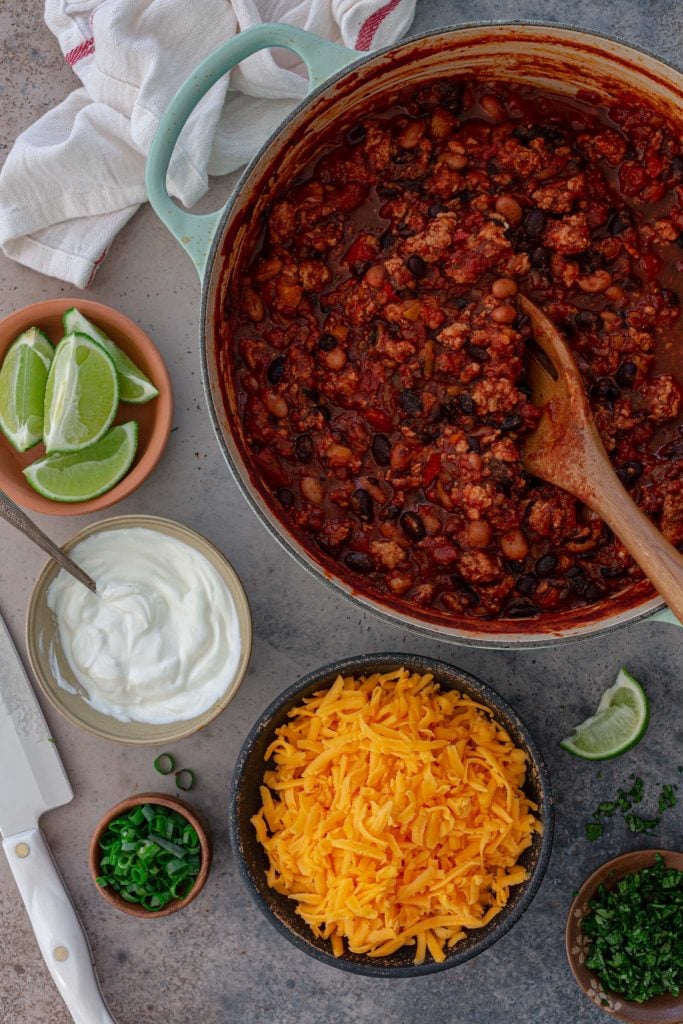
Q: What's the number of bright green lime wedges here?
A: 5